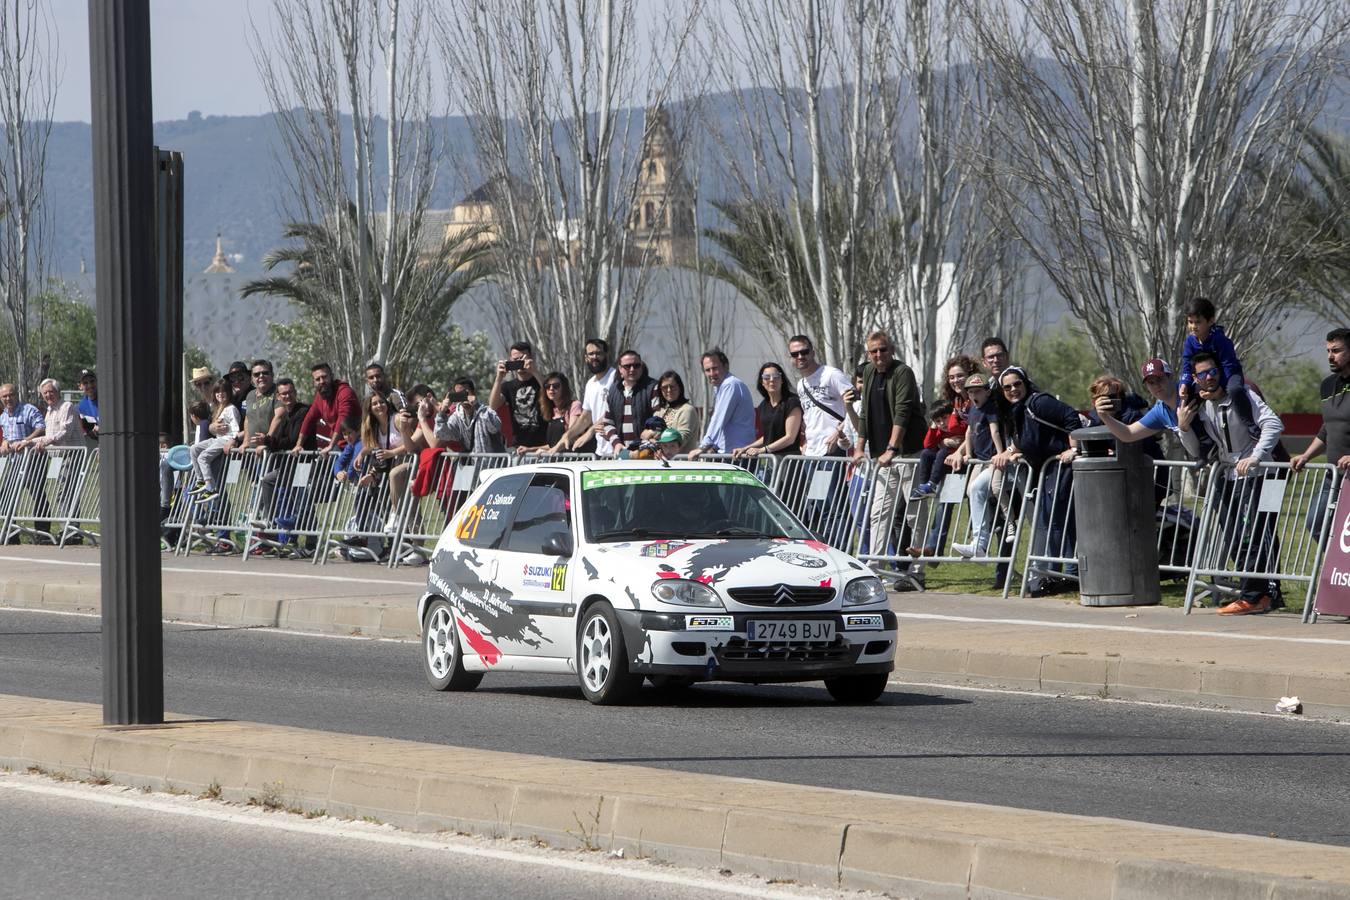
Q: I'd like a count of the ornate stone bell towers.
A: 1